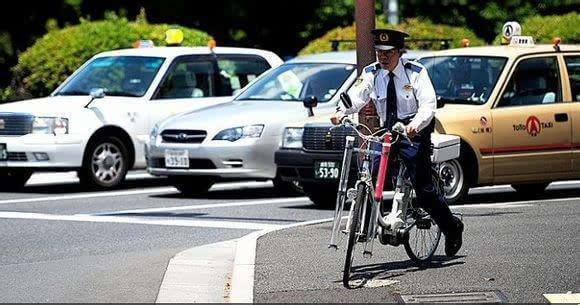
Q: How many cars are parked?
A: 3